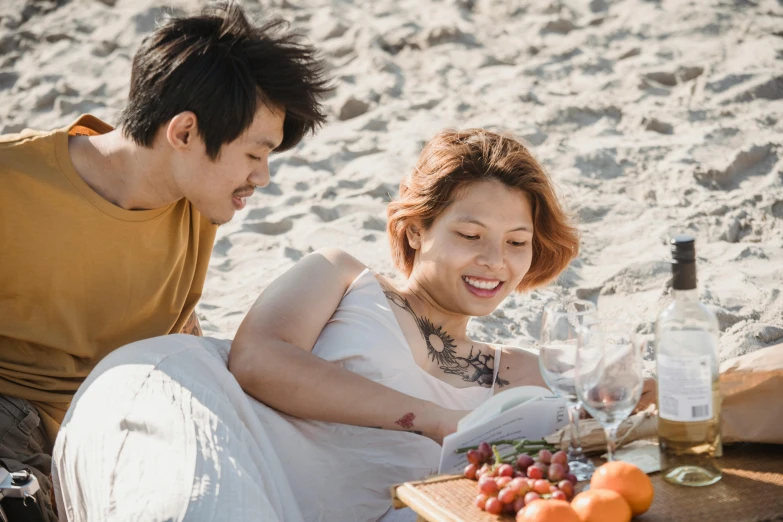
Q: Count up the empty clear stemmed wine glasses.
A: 2